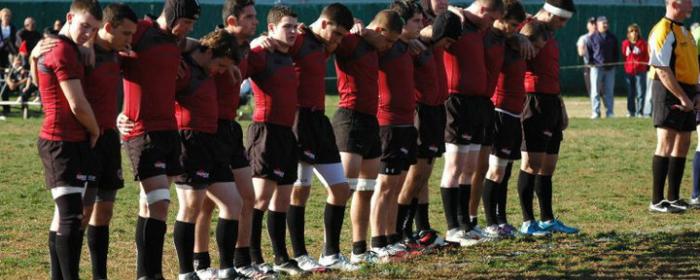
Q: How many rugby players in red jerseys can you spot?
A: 15